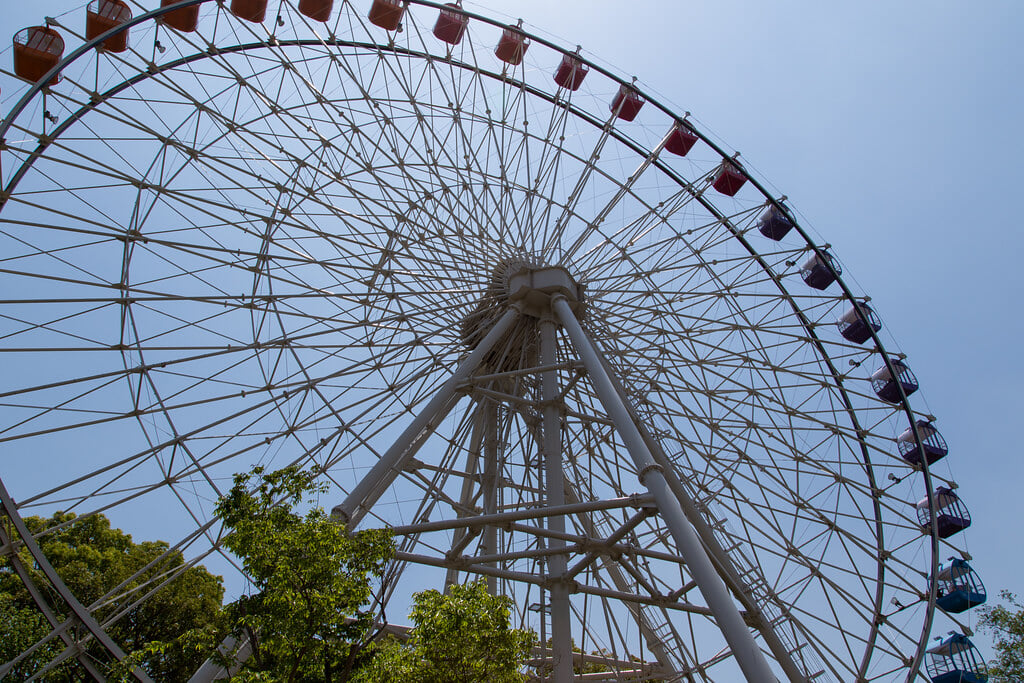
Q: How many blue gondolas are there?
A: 2